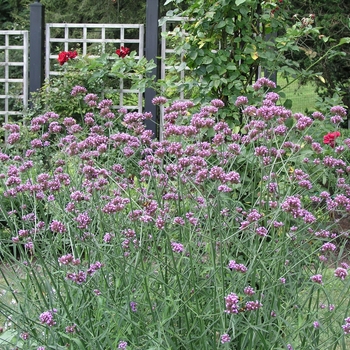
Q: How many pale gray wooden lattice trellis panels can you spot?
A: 3